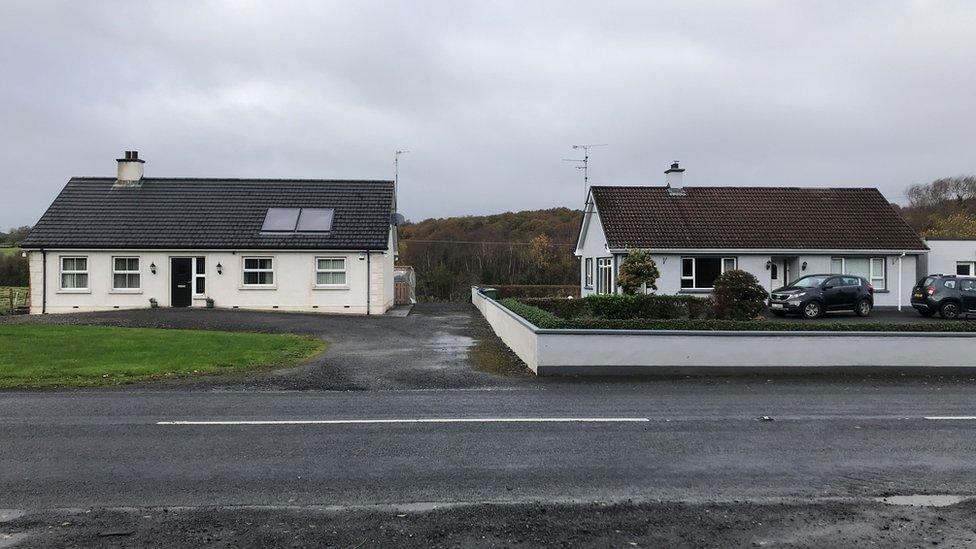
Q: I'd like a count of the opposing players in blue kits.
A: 0